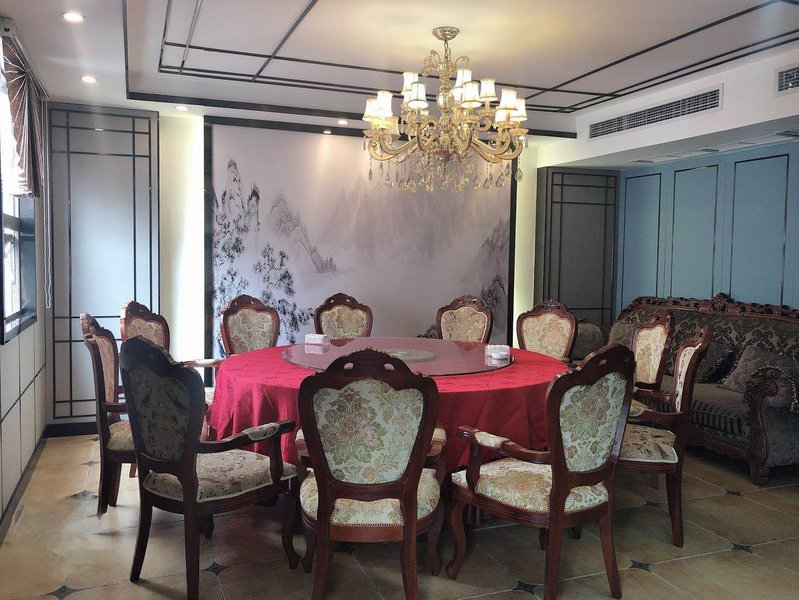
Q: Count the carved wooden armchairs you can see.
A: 11